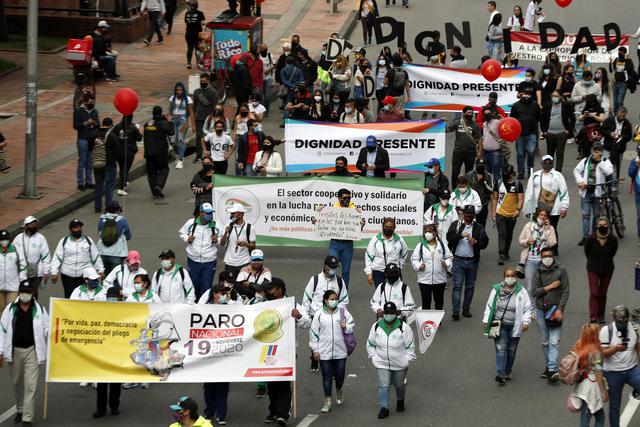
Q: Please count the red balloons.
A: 4